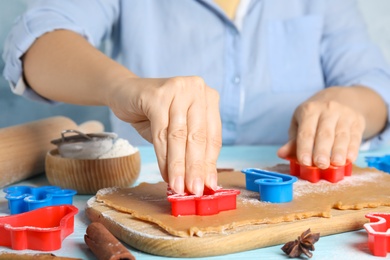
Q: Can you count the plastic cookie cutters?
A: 7